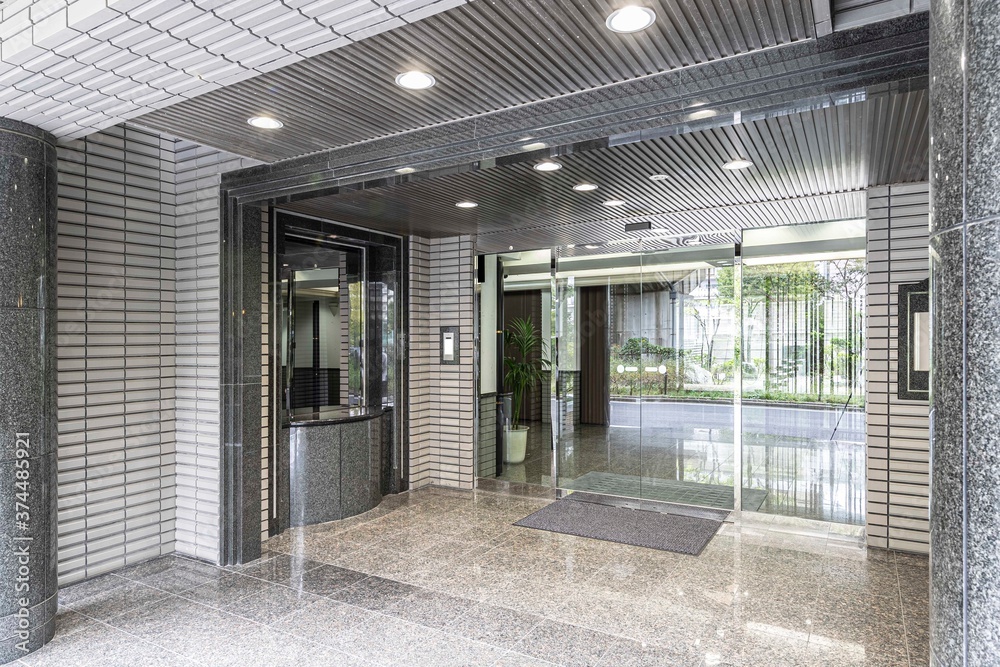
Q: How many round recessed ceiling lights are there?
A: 8